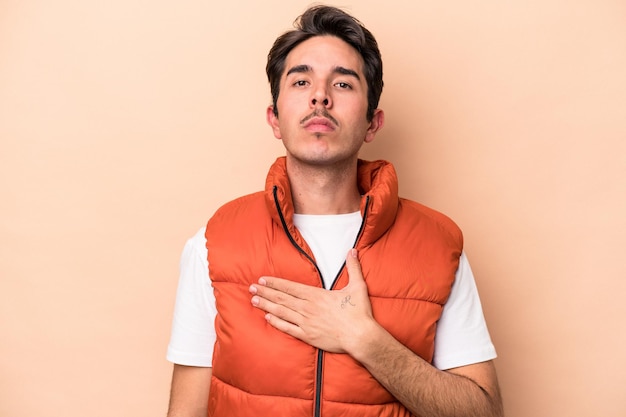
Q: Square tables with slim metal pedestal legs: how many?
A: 0